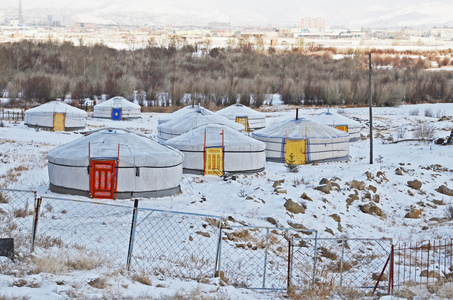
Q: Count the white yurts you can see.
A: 9